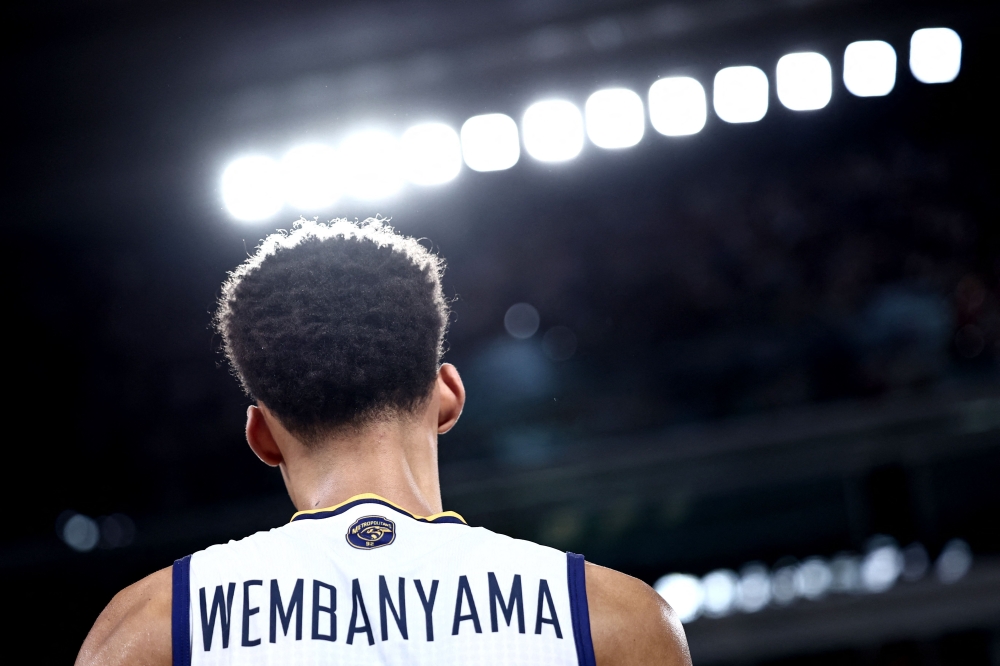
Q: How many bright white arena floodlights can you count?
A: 12